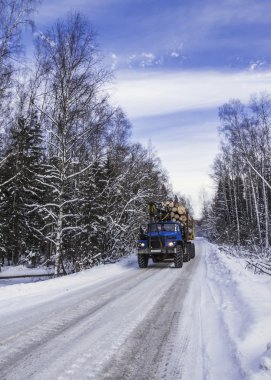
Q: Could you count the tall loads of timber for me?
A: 1